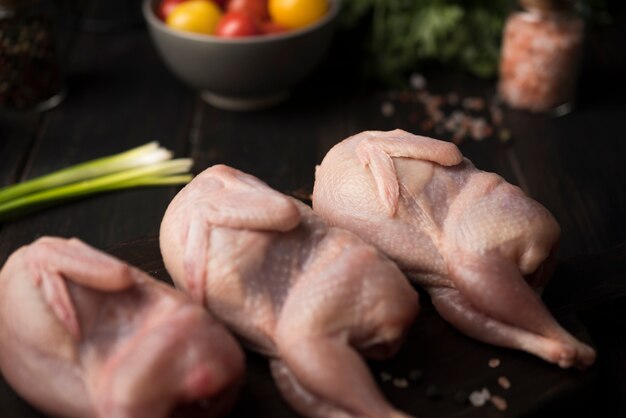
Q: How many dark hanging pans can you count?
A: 0